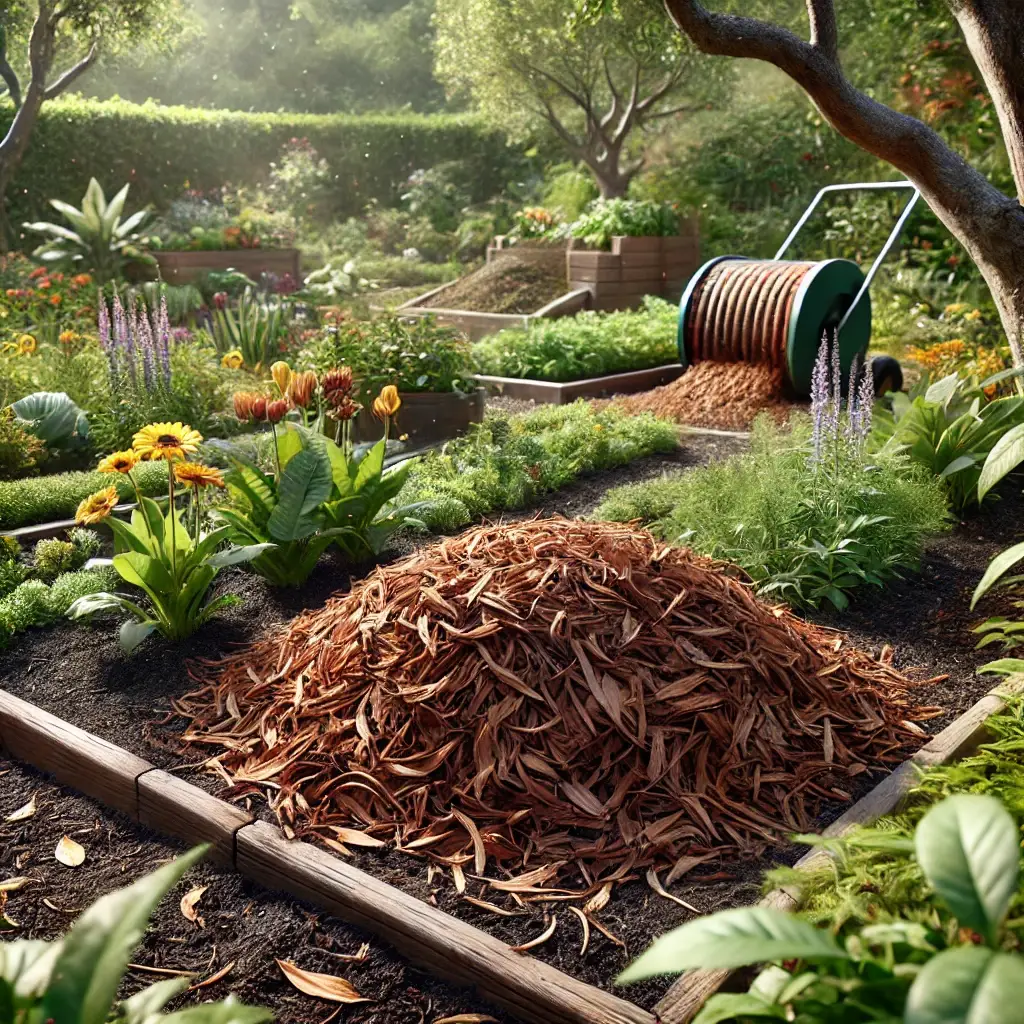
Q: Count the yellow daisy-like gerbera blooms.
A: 4